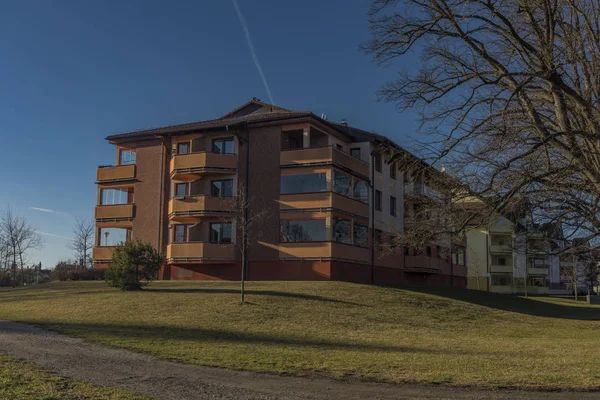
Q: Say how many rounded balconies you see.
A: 3